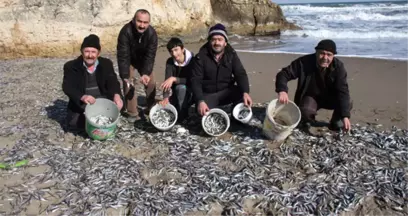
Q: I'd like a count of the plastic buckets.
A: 5